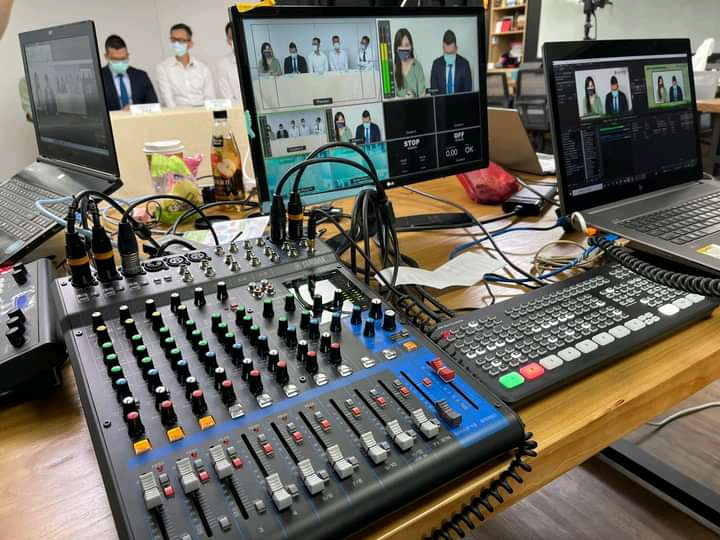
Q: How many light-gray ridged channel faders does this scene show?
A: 9